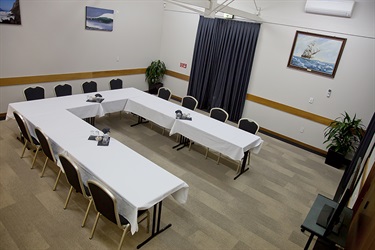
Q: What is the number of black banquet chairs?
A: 12